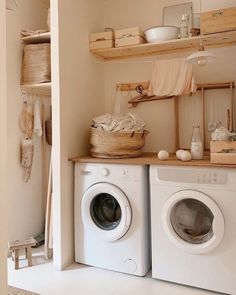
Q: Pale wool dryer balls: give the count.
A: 3